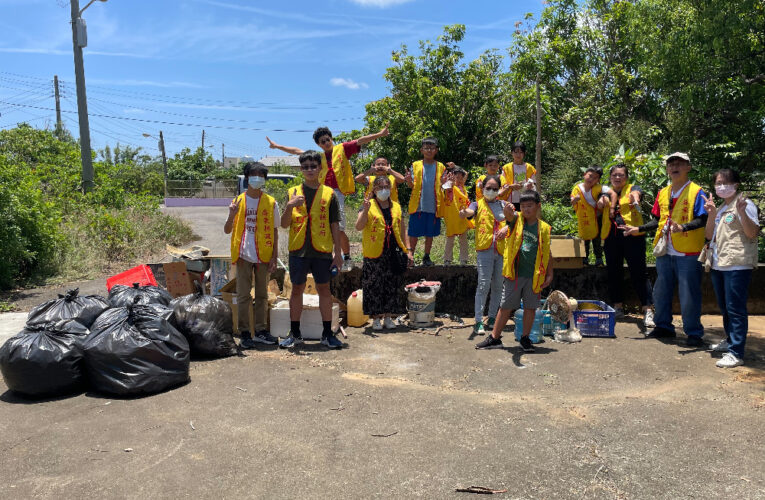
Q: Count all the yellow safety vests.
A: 14